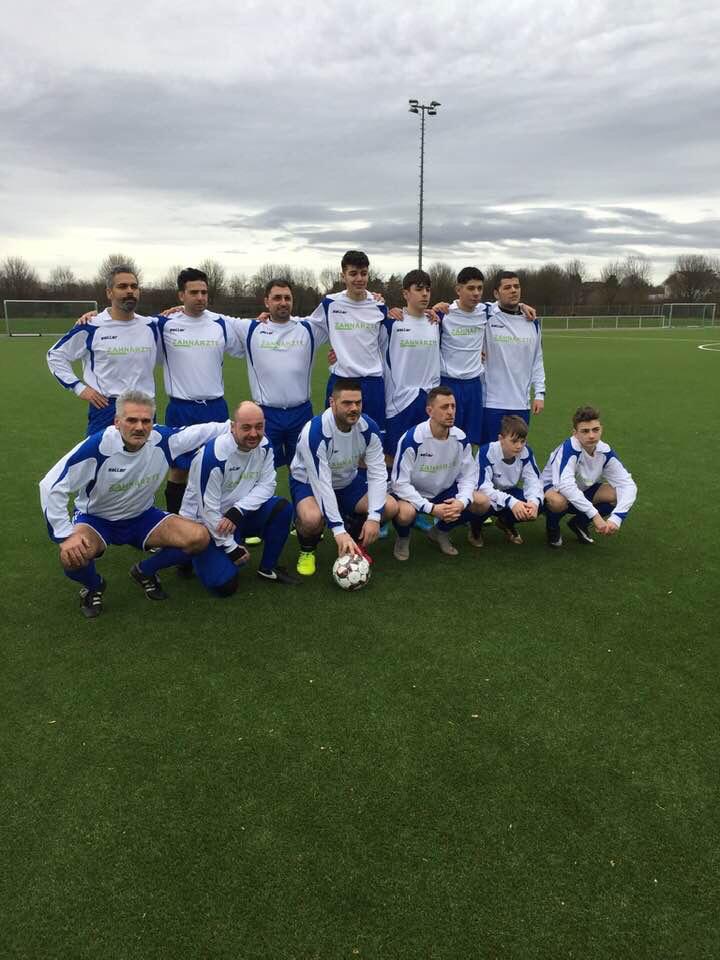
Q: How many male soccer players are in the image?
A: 13